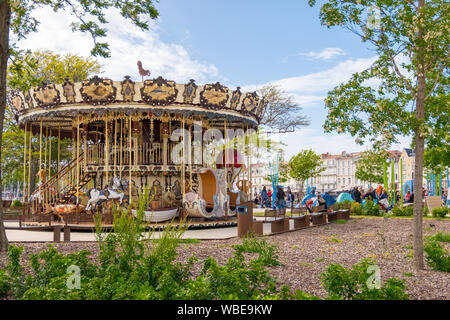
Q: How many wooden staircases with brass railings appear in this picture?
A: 1